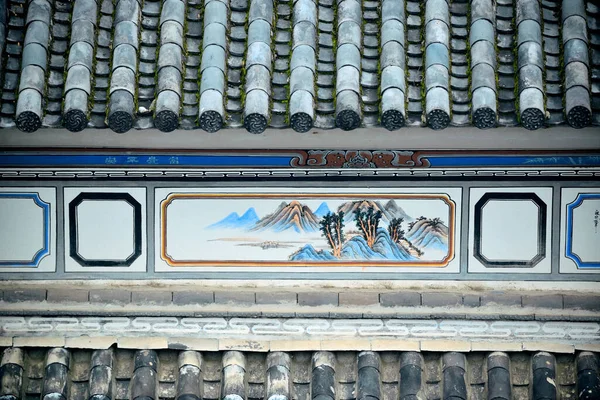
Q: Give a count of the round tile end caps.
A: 13